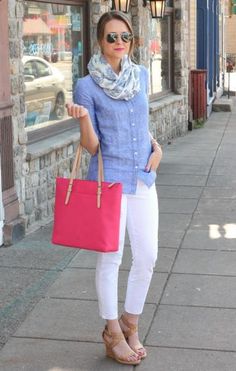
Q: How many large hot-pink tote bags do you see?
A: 1